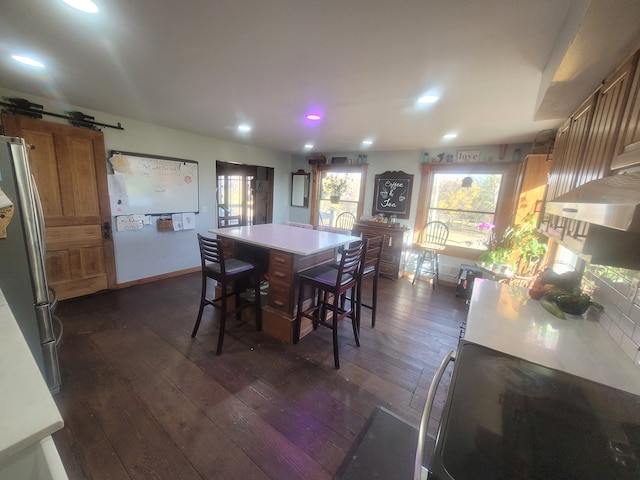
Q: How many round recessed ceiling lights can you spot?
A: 8